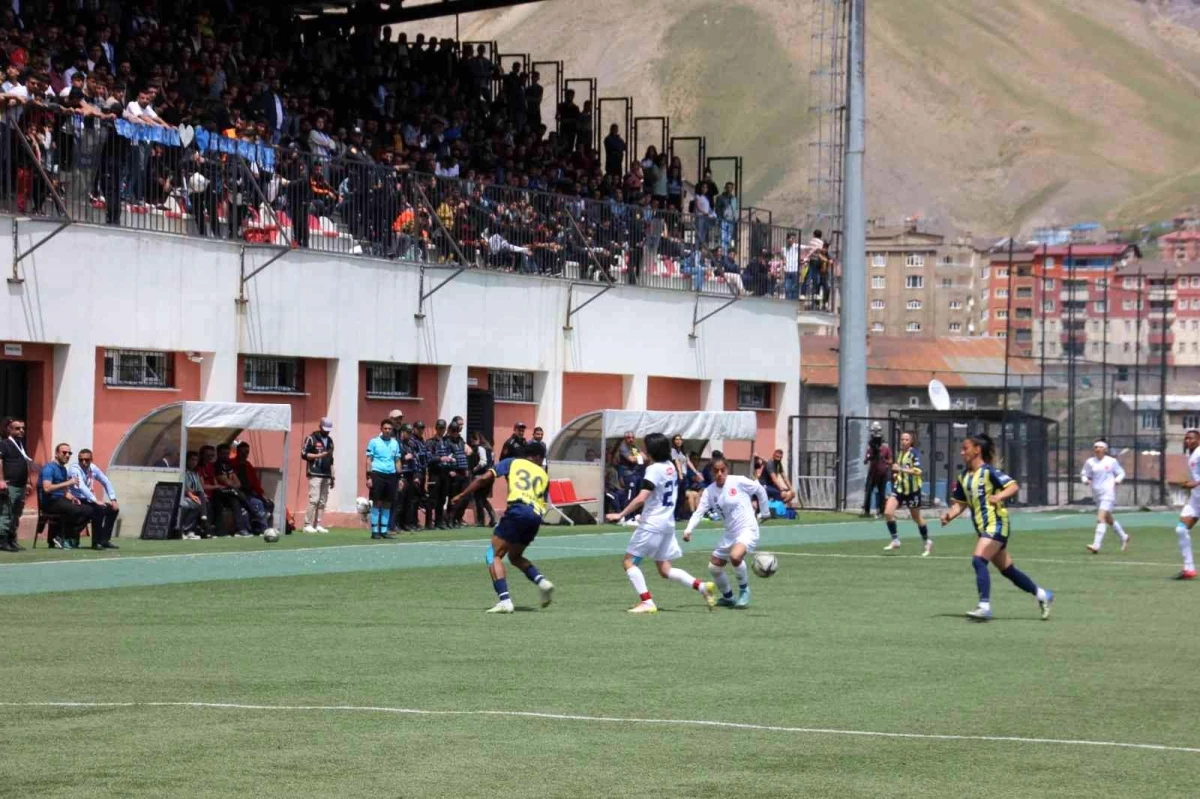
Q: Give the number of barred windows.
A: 5